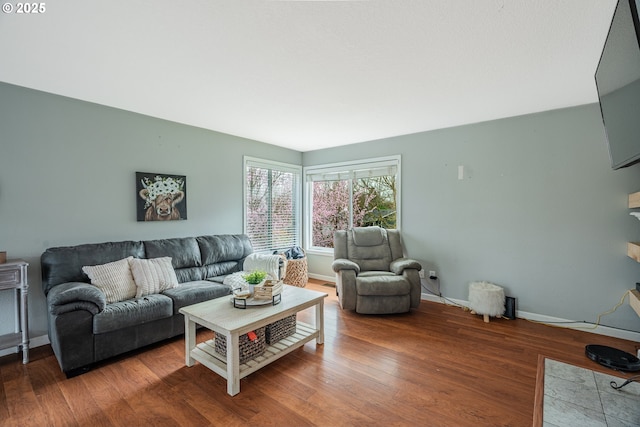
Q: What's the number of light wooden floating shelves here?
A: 3